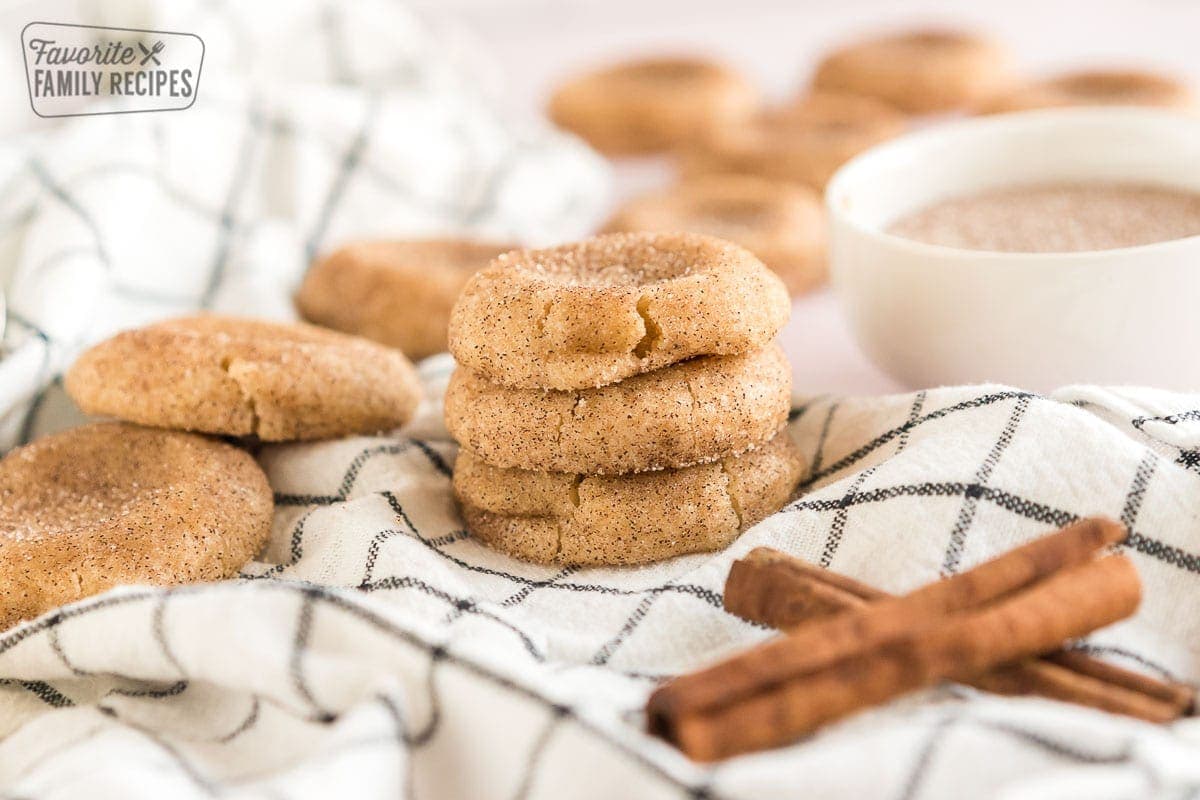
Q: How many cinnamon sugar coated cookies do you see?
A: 11